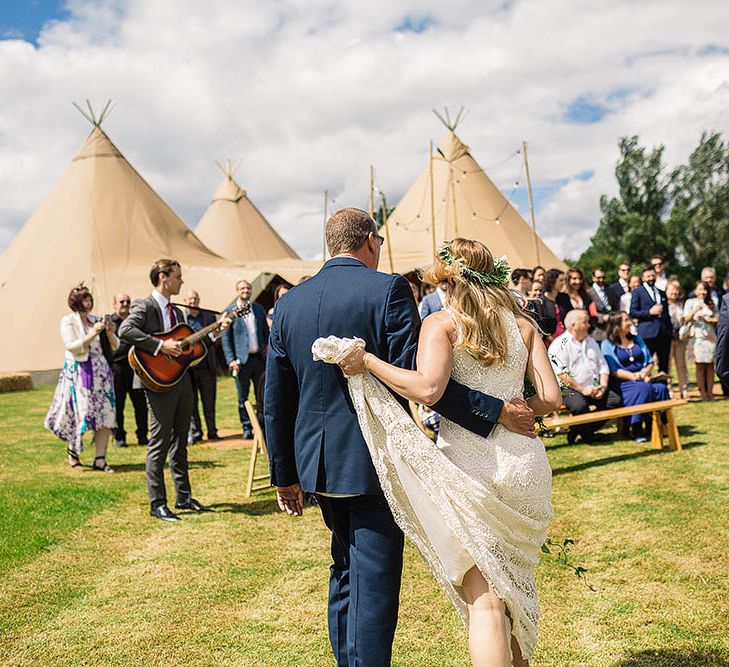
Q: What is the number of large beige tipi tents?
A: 3